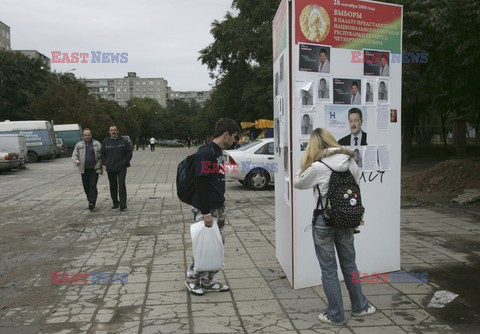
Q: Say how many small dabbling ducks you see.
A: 0